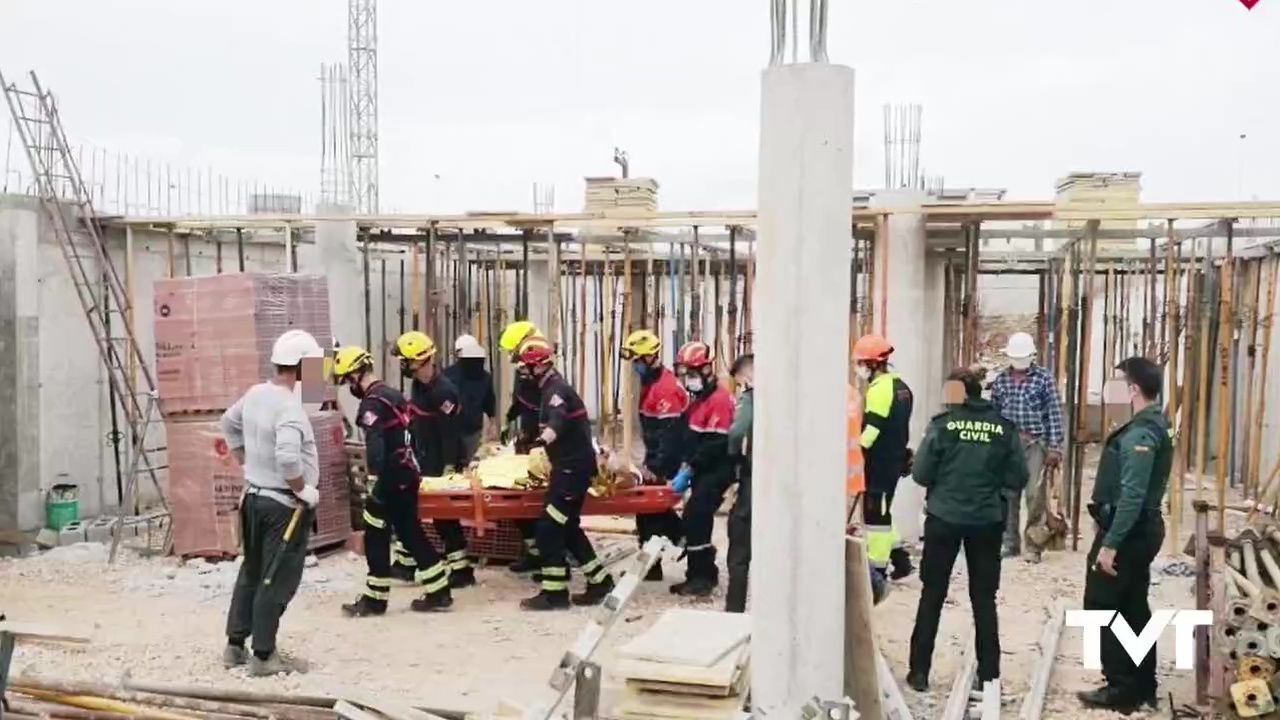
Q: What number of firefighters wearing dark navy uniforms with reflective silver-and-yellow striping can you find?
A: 4